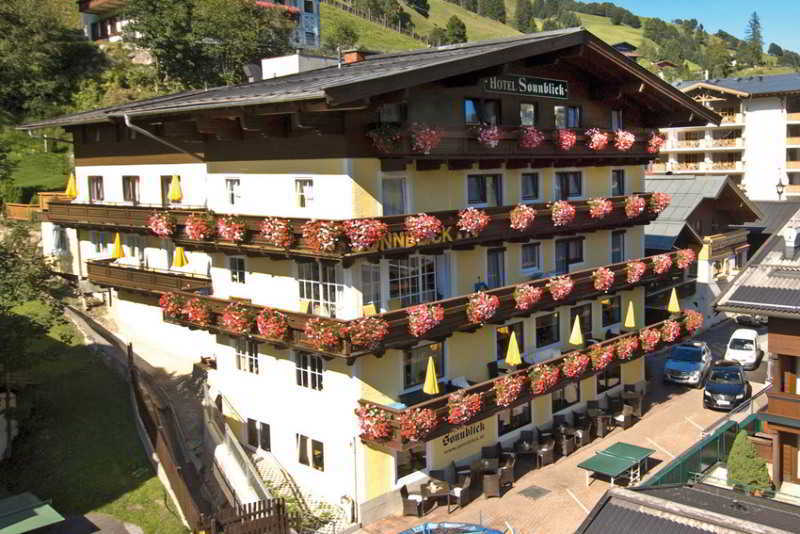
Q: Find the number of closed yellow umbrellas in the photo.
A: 9